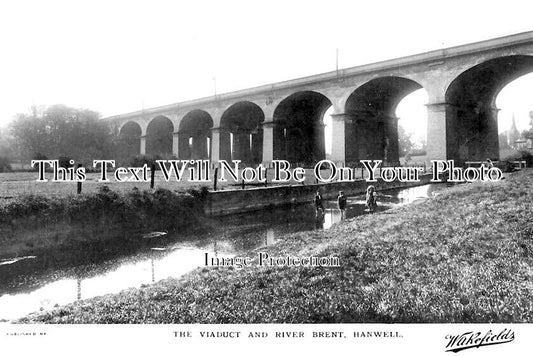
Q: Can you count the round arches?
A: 7